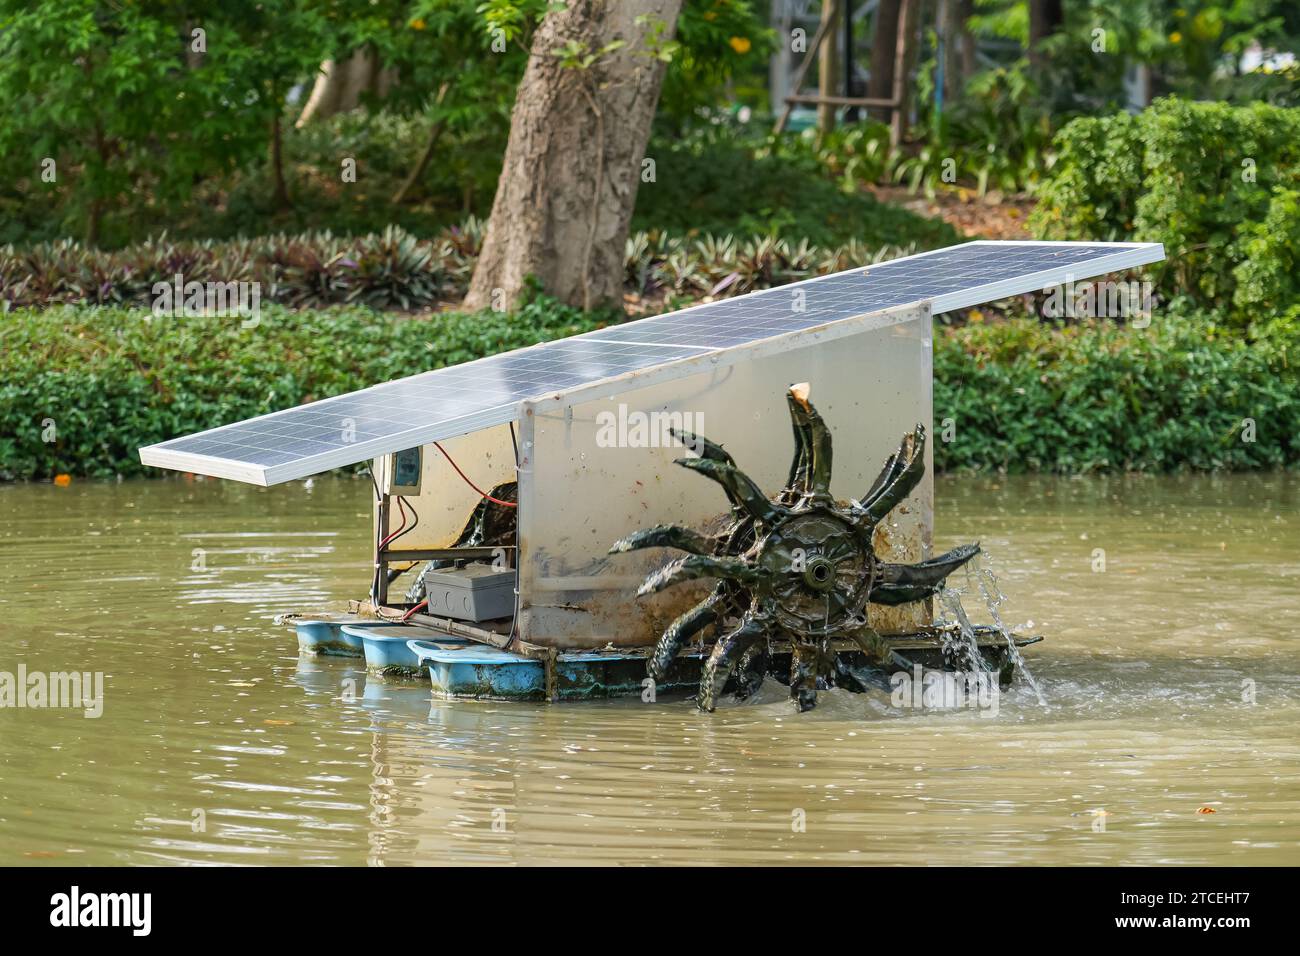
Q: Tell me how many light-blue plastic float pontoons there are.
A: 3